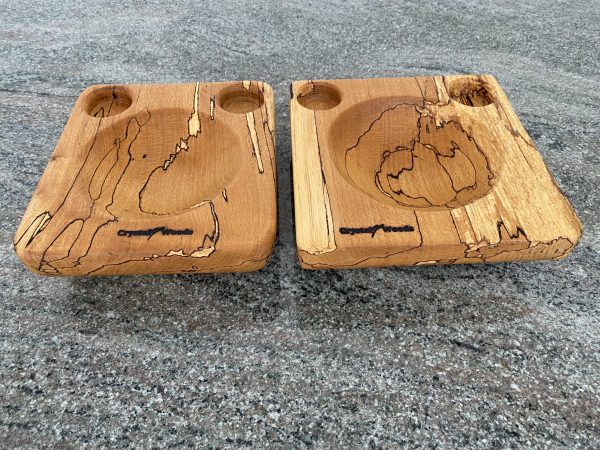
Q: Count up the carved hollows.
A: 6